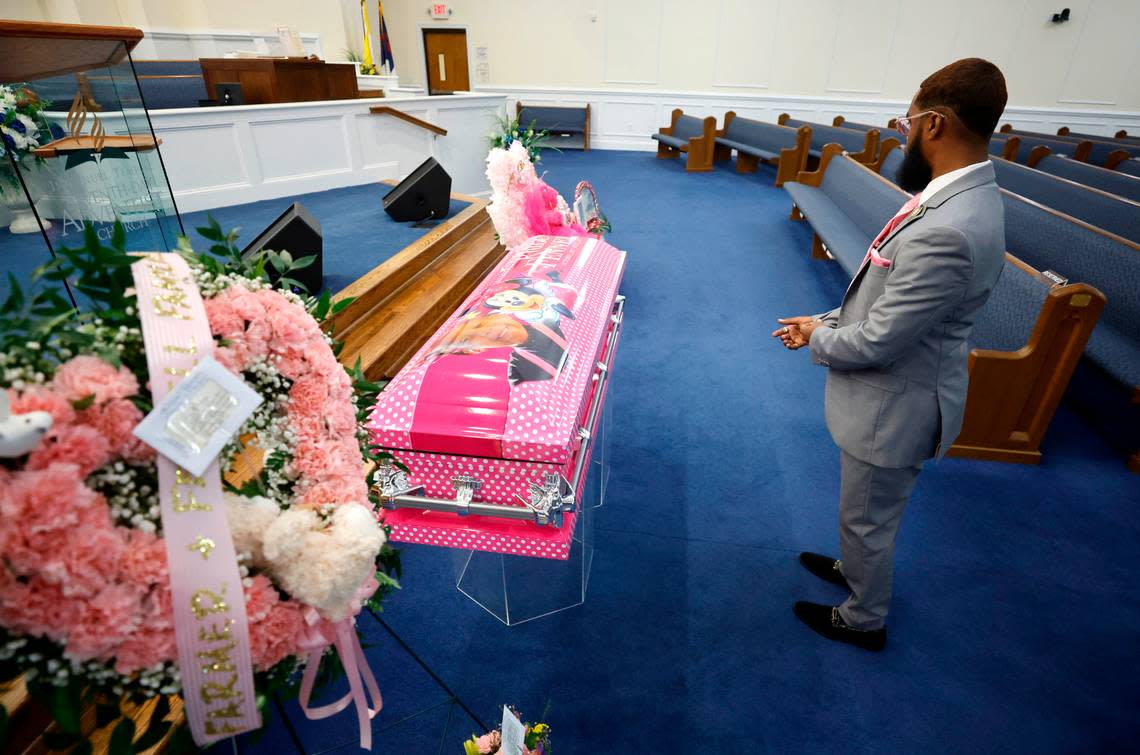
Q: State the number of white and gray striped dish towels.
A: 0